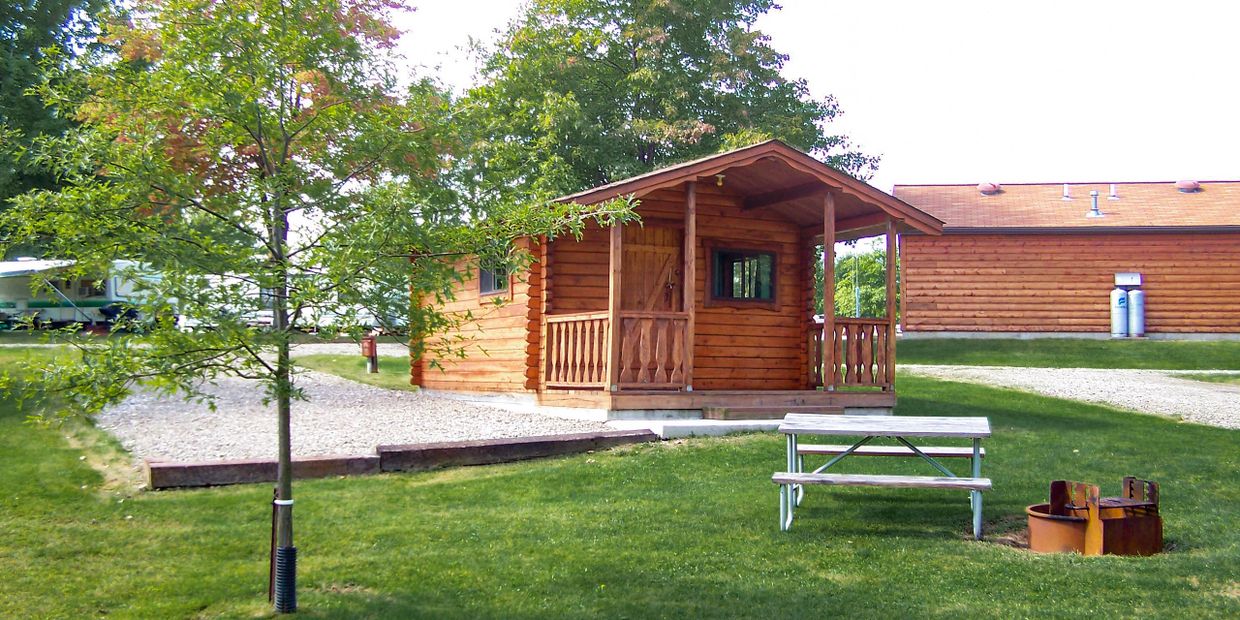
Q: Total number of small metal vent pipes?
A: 3